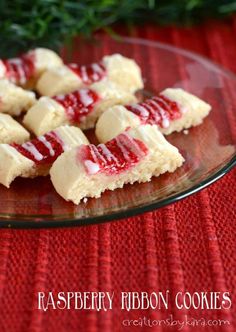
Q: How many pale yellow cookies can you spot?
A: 8